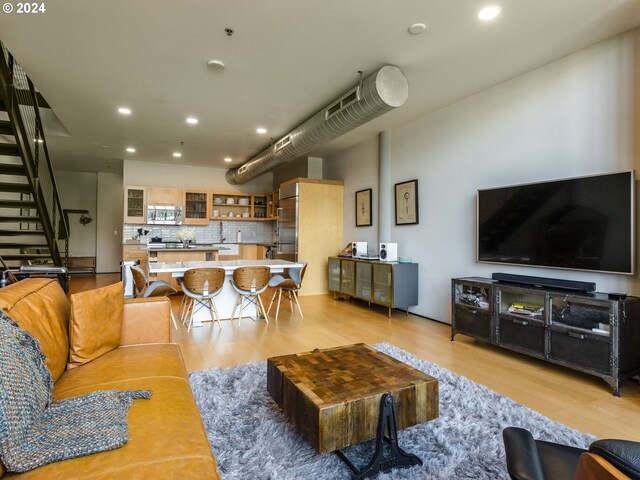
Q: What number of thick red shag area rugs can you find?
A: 0